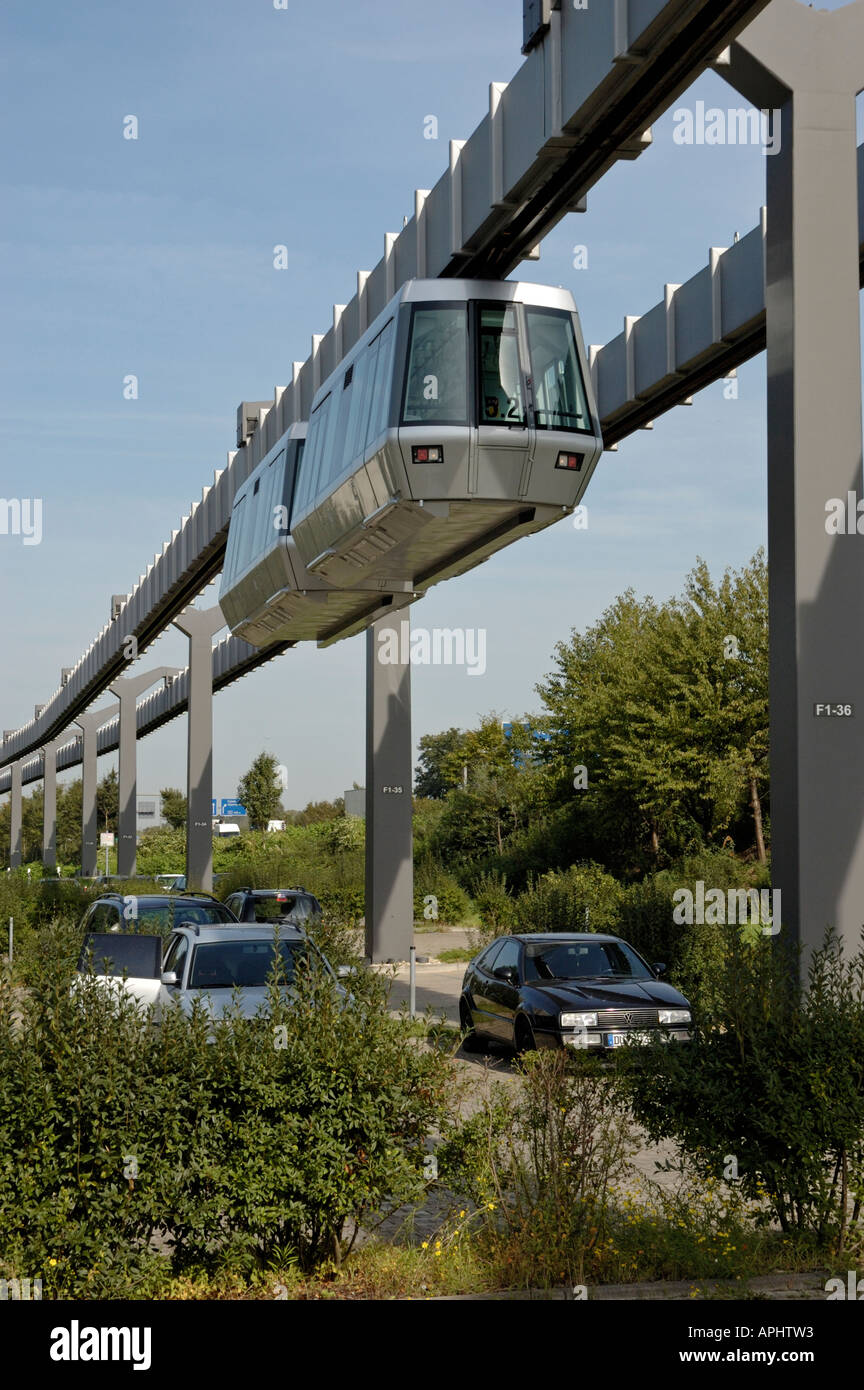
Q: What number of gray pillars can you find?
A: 7